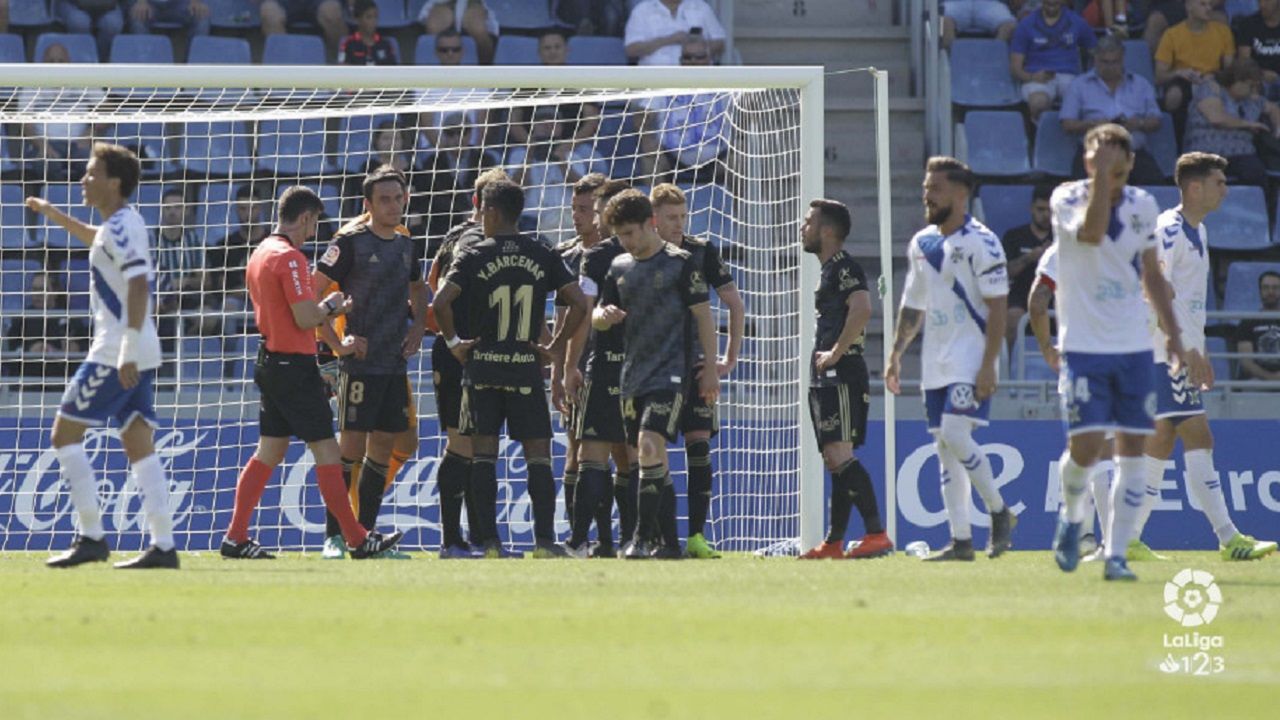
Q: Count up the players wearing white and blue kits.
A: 5